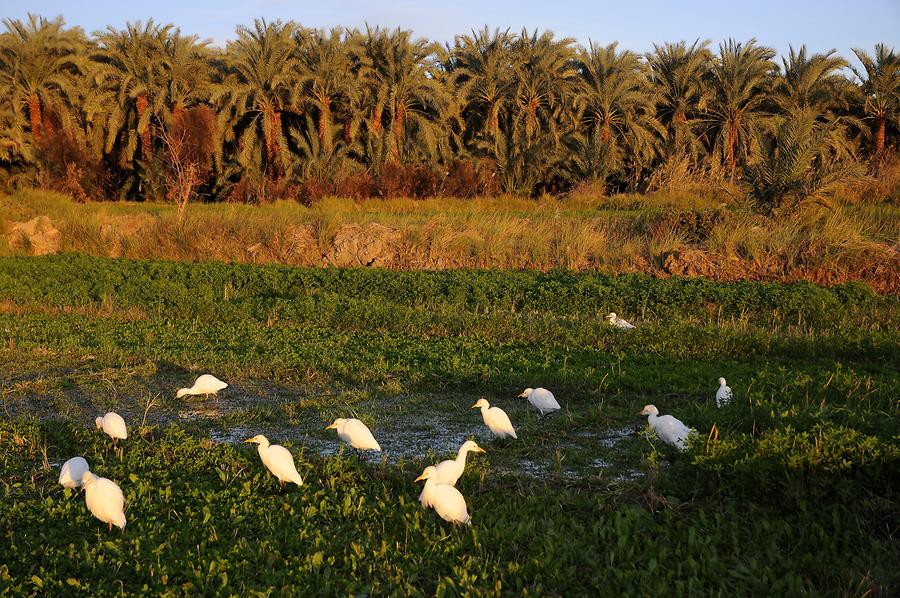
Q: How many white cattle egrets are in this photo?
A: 13